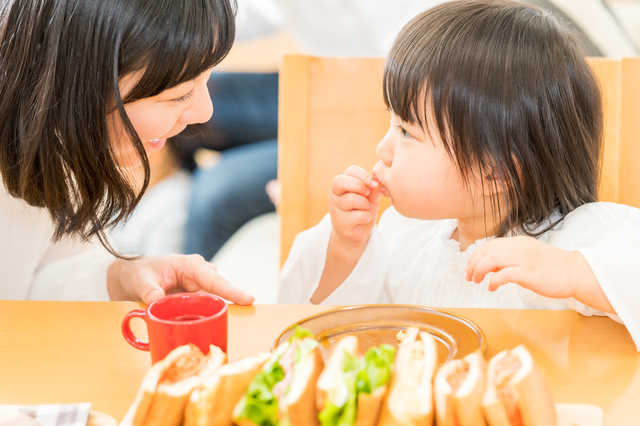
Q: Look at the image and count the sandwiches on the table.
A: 7